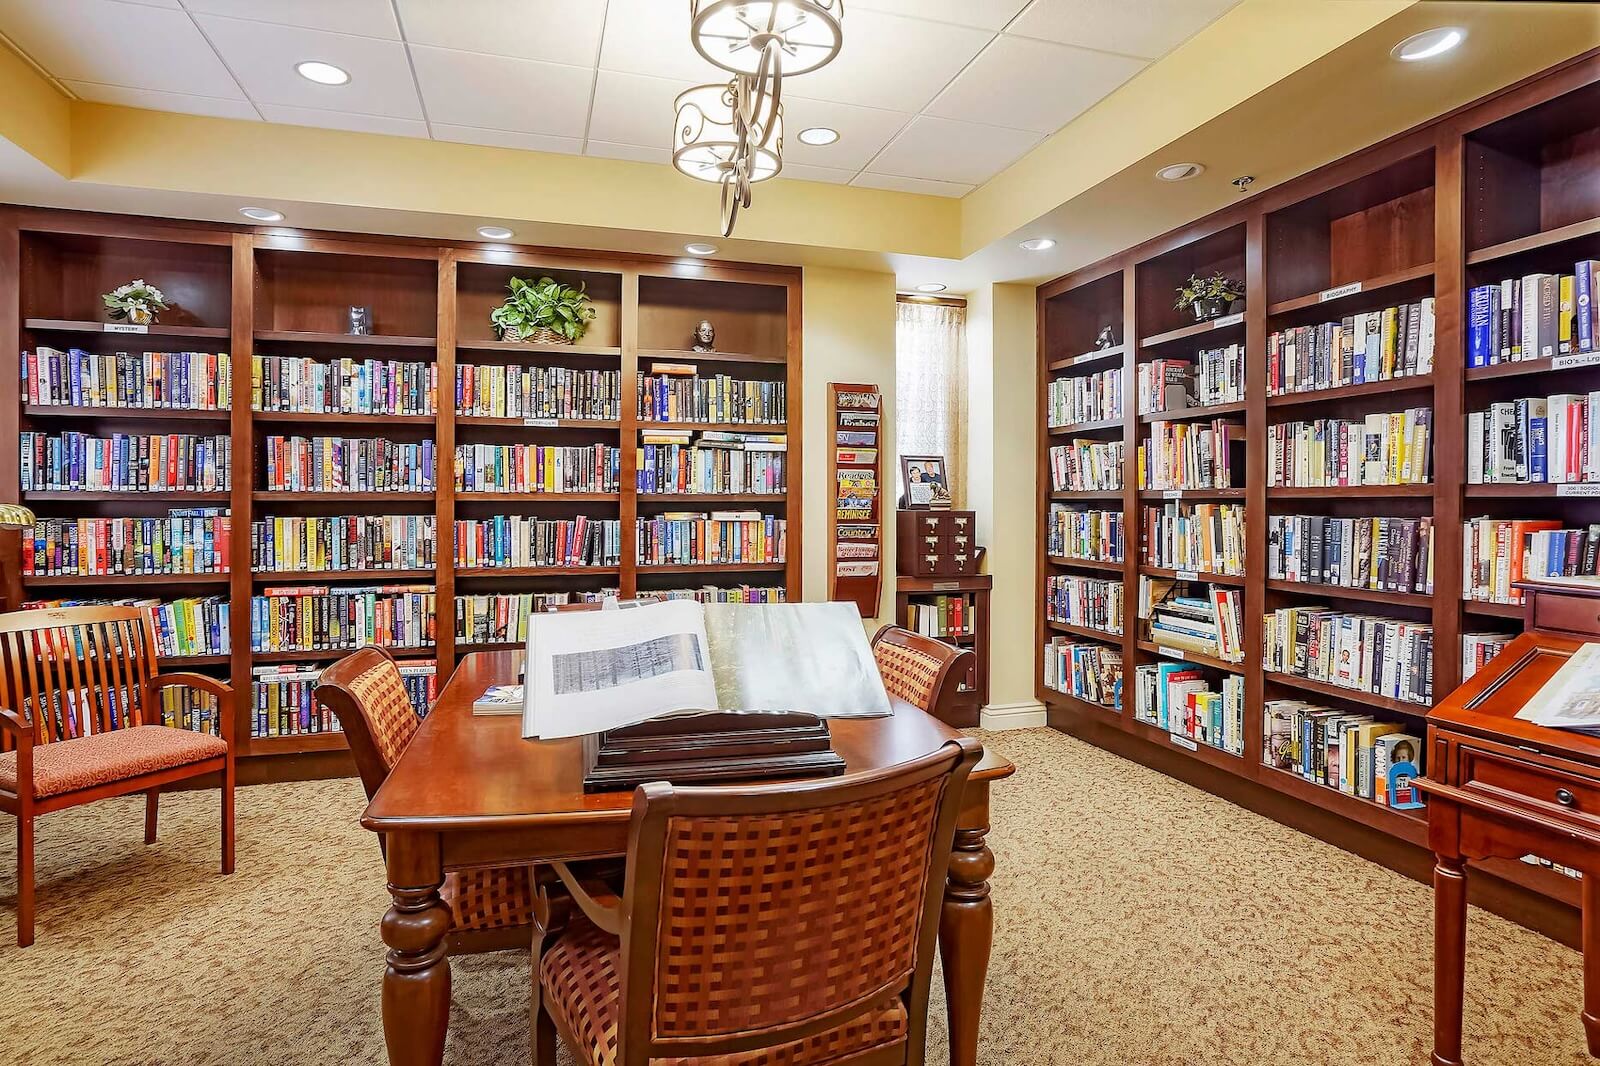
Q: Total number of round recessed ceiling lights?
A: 9